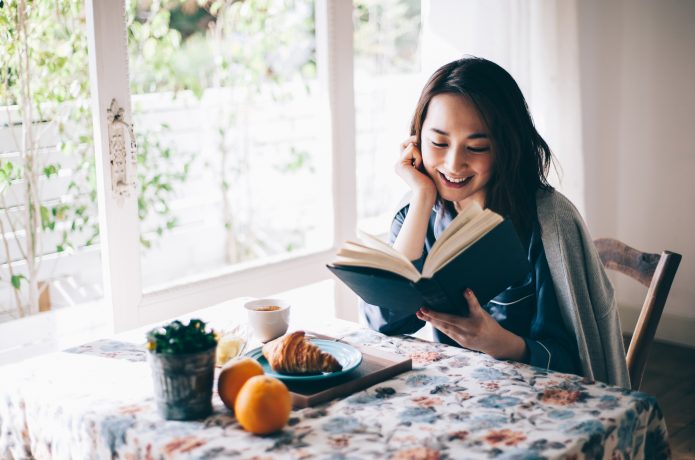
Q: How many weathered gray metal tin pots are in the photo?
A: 1